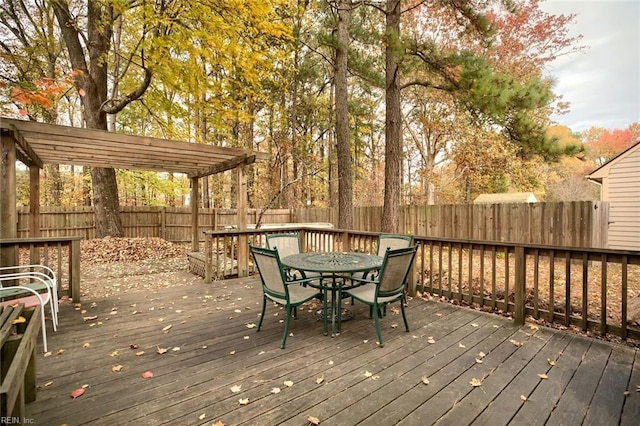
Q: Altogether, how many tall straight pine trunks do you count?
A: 2